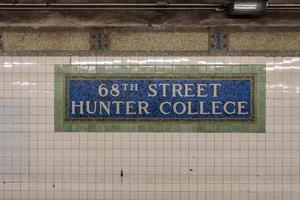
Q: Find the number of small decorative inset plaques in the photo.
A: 2